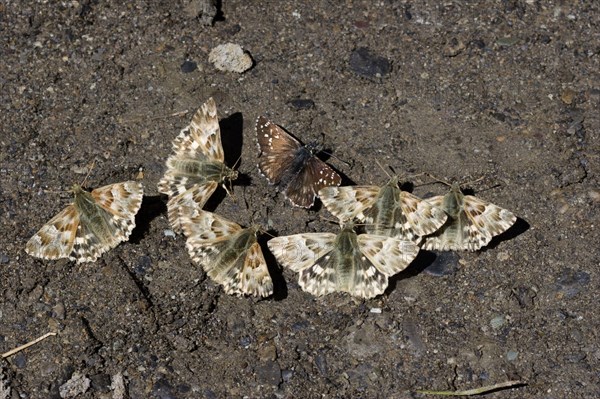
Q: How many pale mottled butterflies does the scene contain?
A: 6